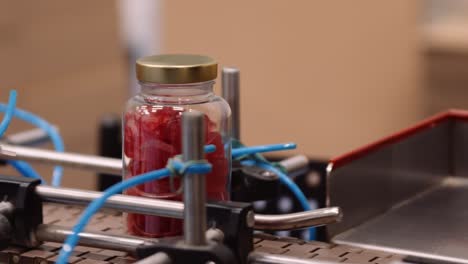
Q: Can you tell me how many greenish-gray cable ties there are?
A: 2